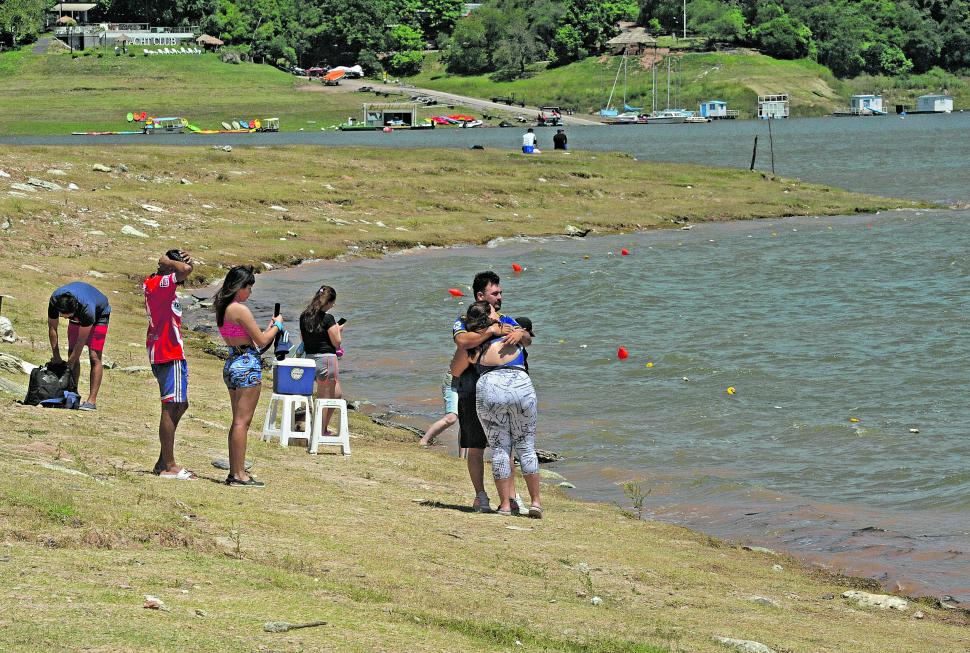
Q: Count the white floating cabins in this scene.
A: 4